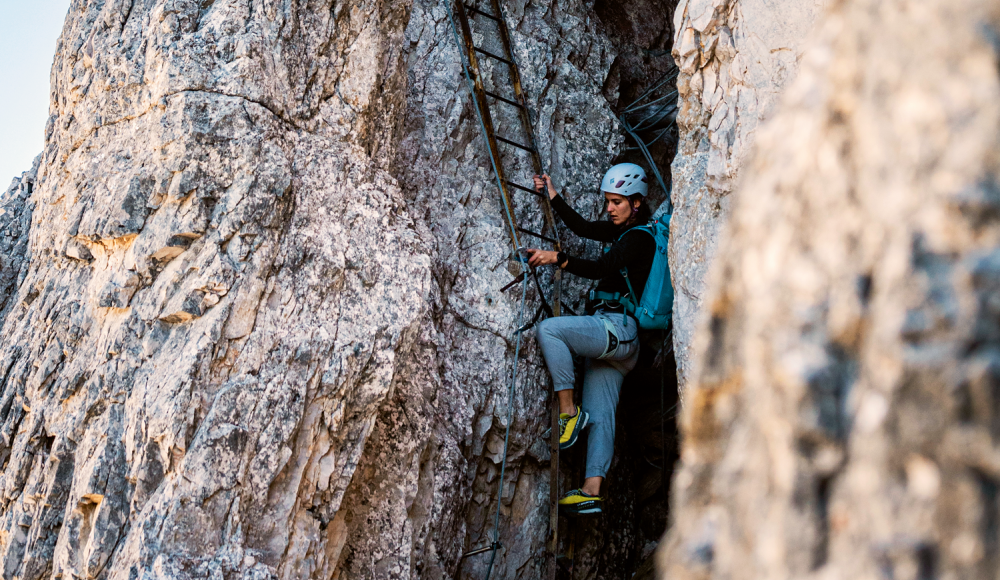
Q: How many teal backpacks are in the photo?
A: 1